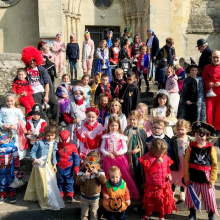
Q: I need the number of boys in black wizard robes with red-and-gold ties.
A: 3